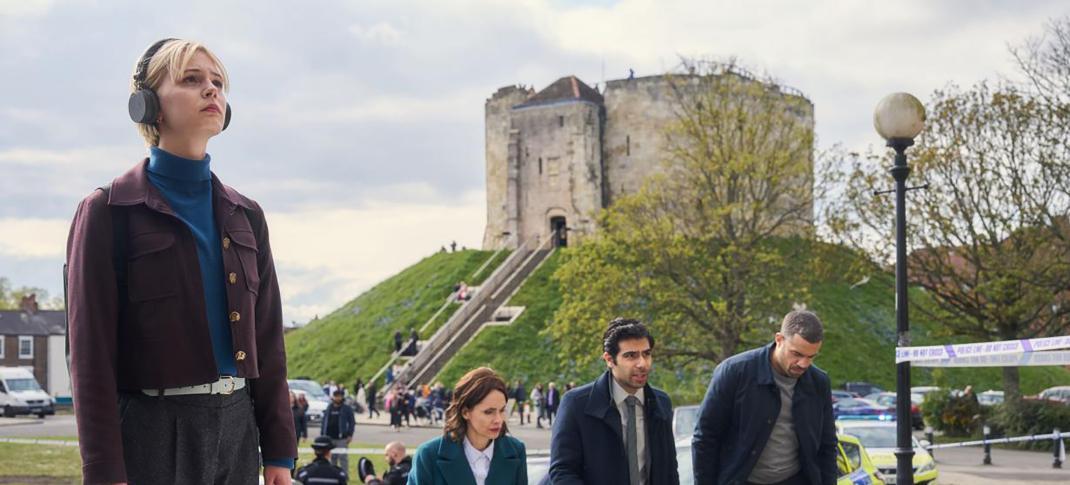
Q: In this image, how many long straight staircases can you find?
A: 1